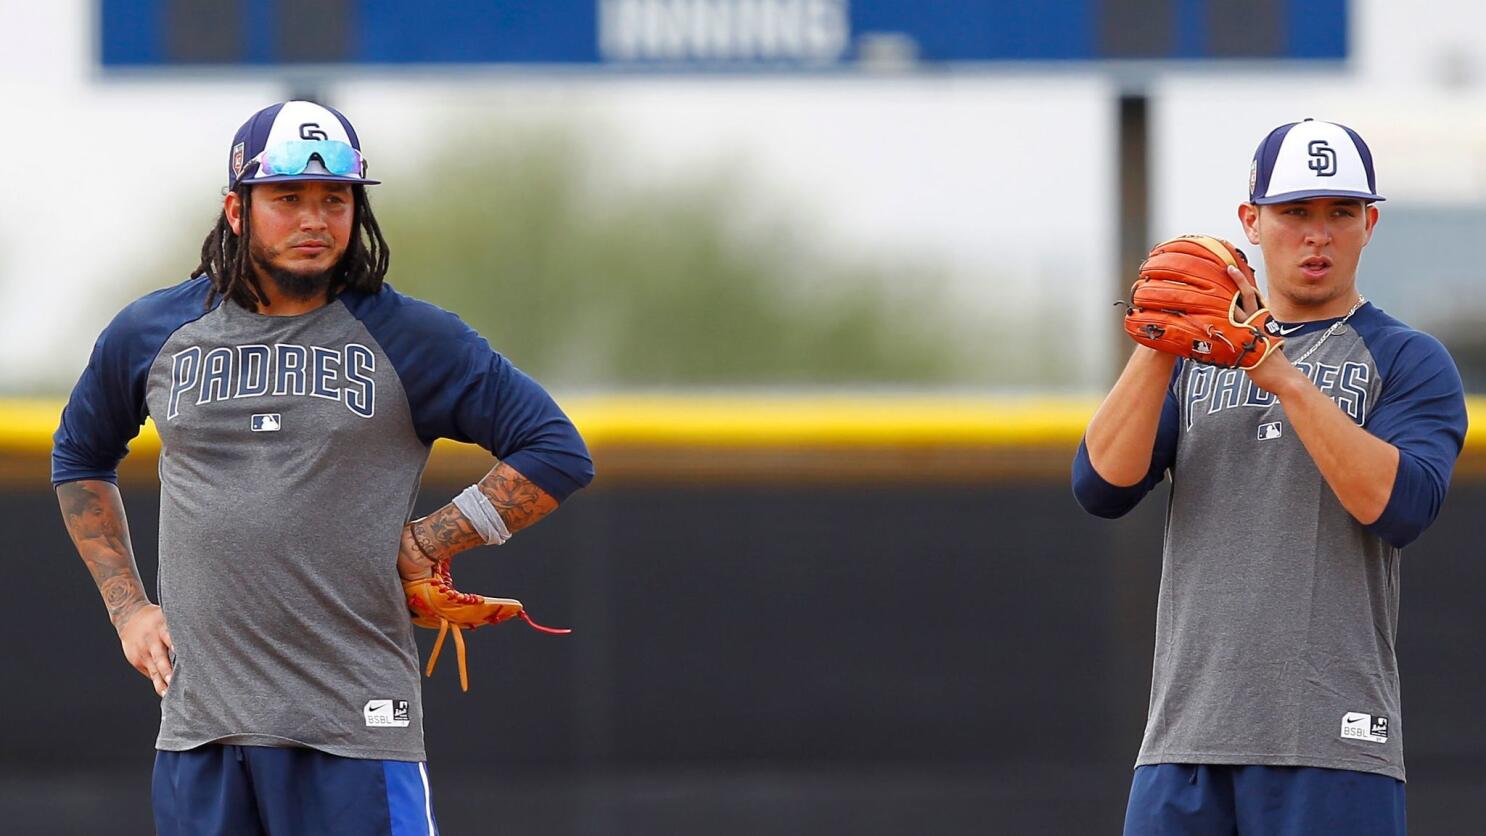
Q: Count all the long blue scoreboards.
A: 1